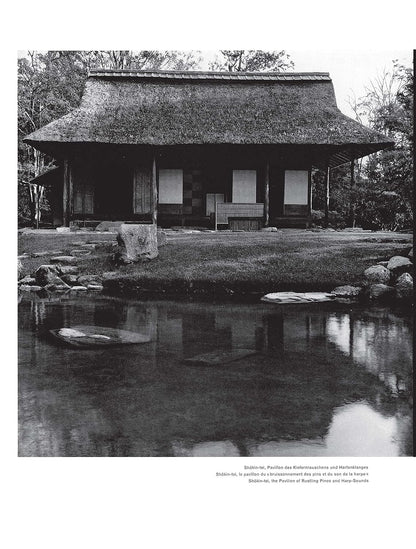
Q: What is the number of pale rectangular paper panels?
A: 3